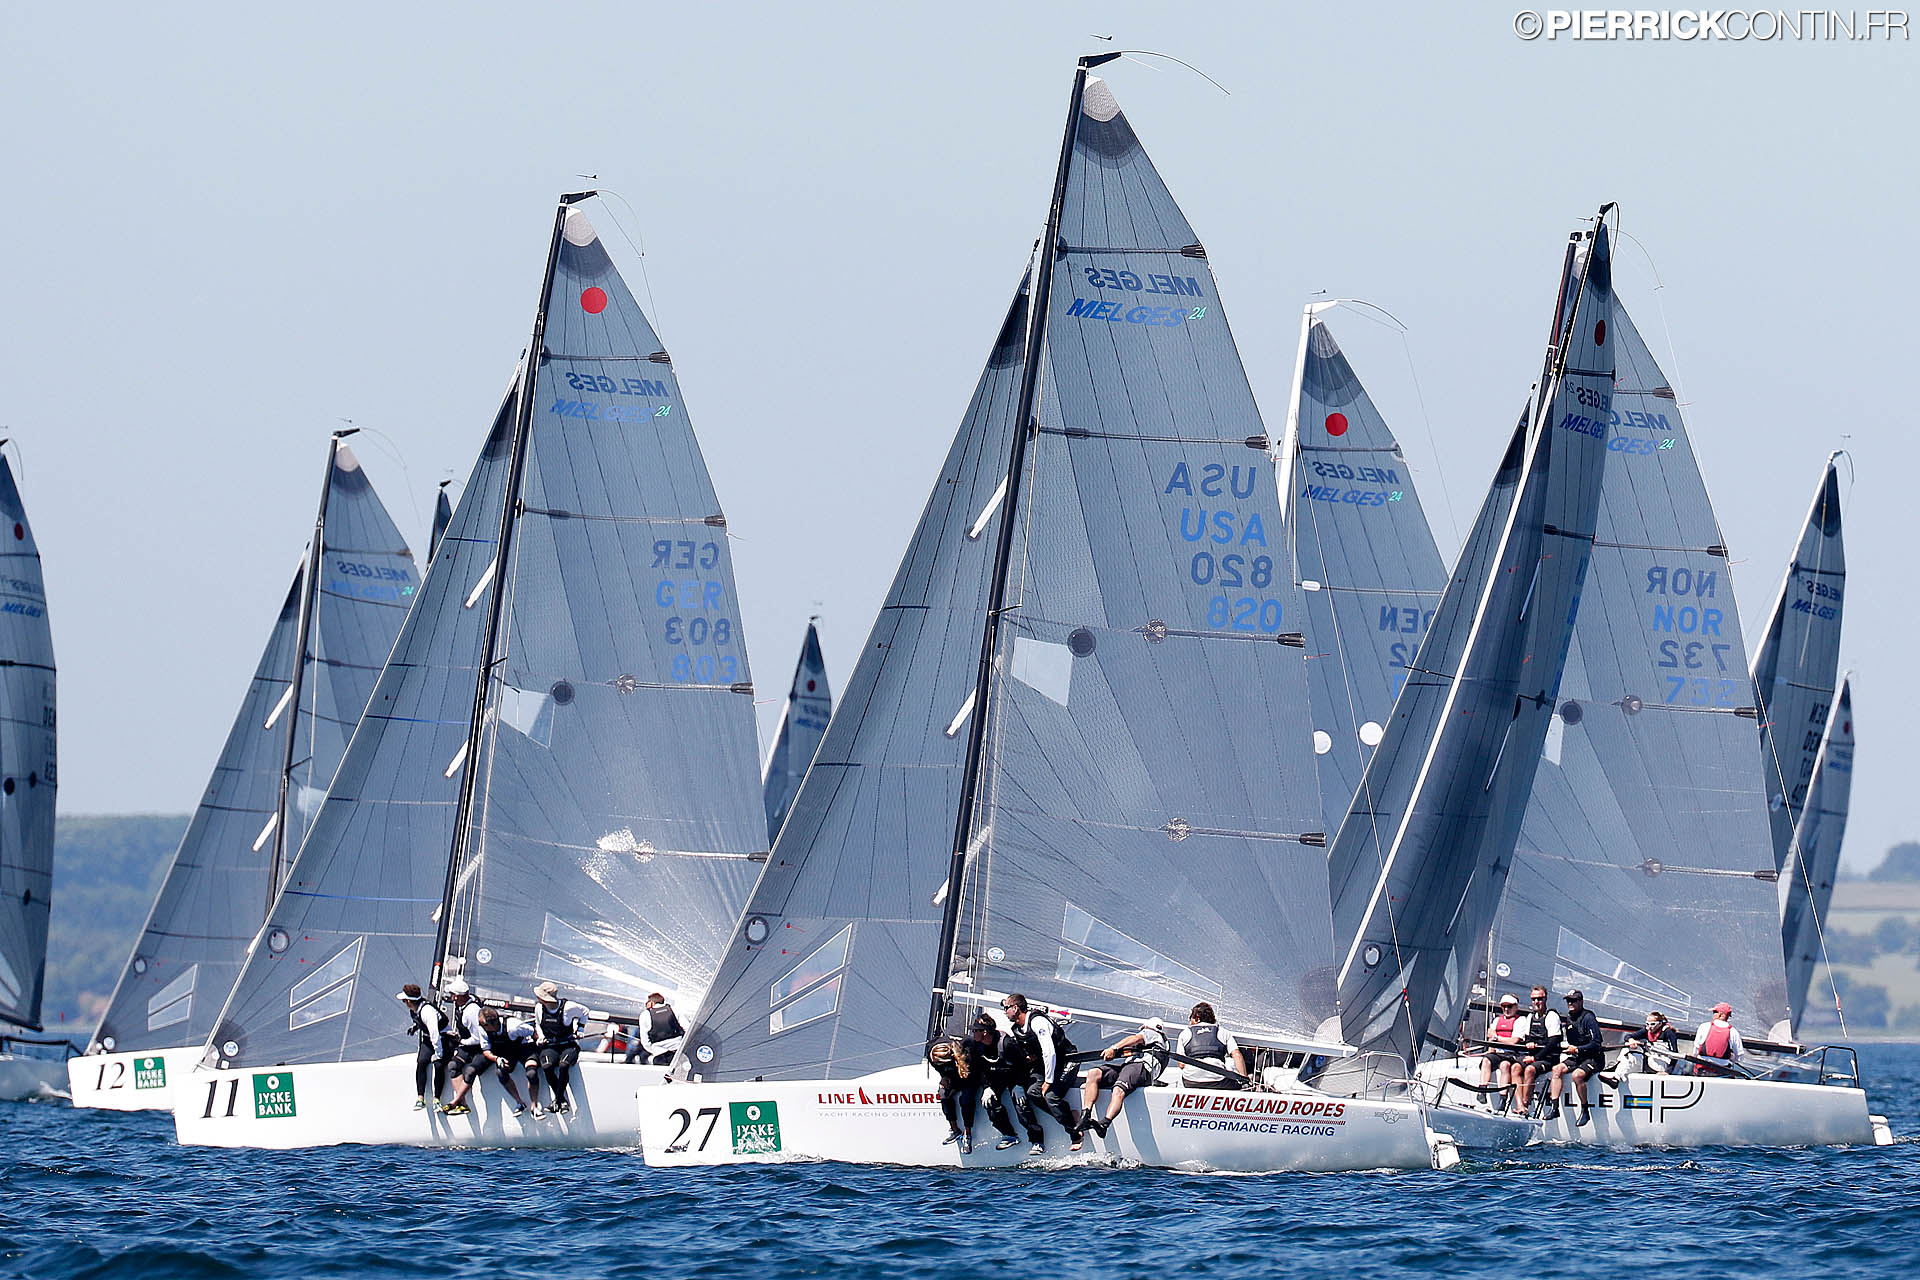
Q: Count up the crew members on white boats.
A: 15